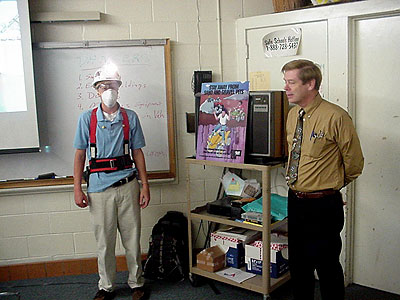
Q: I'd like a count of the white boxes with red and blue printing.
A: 2